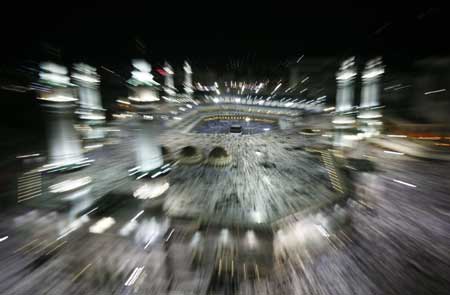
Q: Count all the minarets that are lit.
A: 7